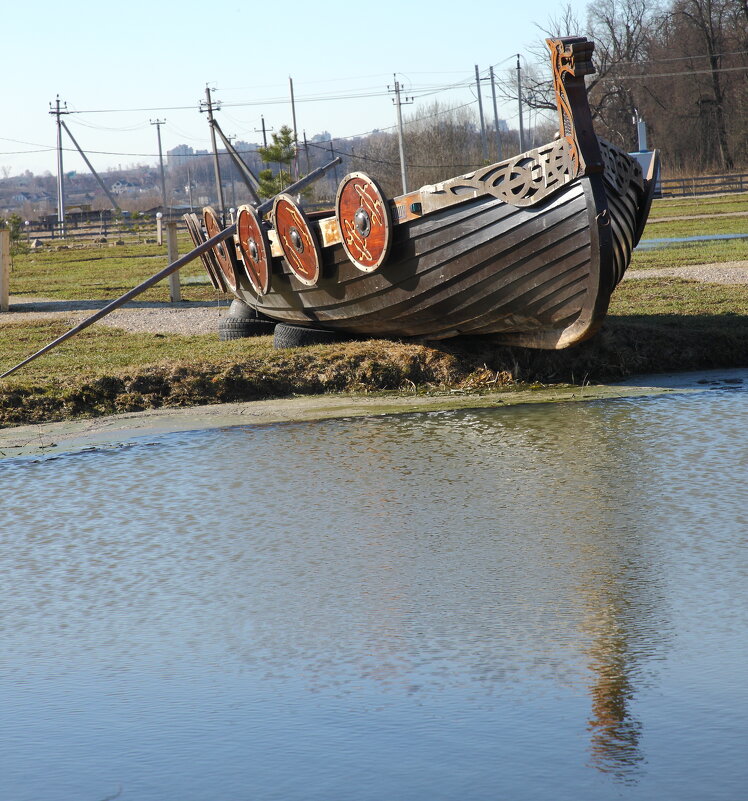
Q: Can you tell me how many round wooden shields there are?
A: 6